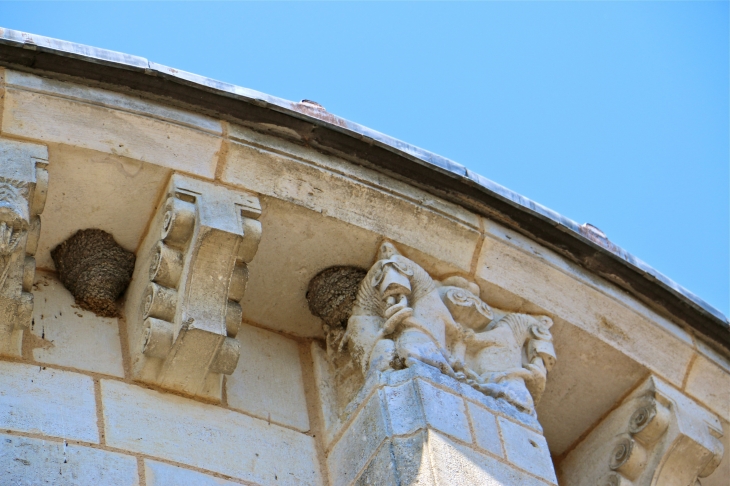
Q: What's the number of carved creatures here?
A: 2